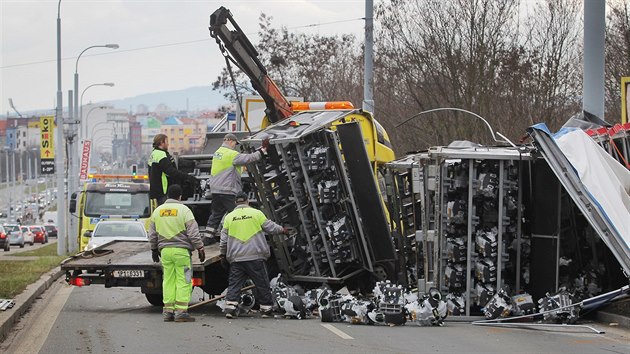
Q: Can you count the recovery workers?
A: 4